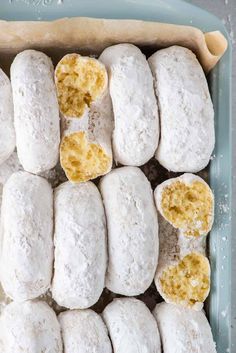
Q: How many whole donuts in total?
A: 6